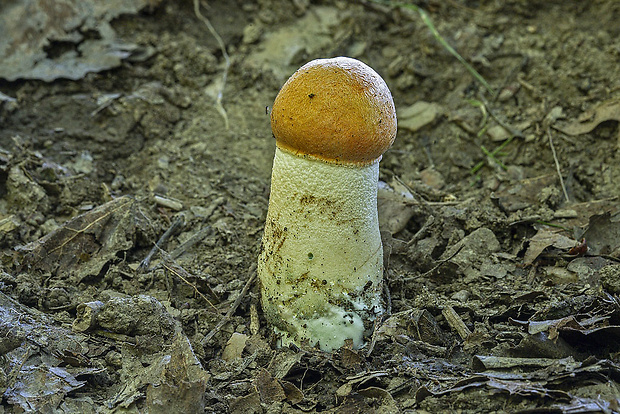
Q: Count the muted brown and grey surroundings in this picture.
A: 1